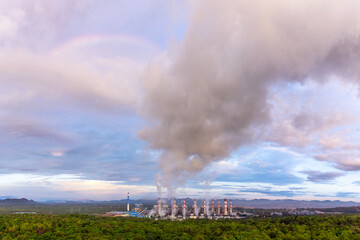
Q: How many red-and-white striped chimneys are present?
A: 9